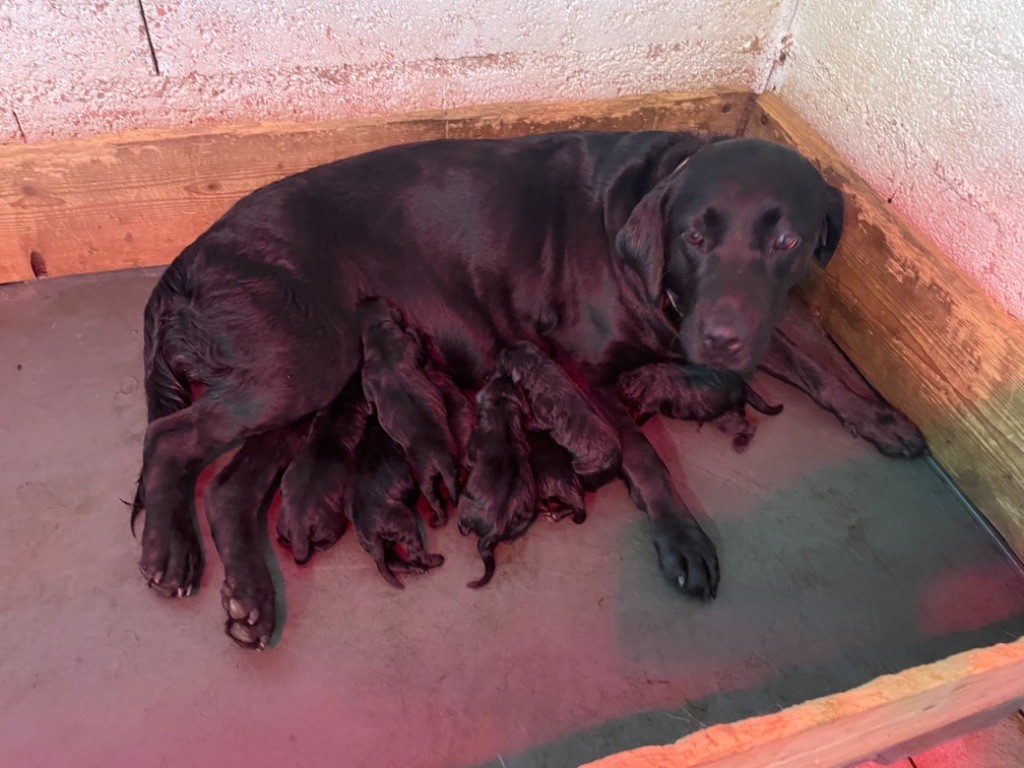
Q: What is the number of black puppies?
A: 8